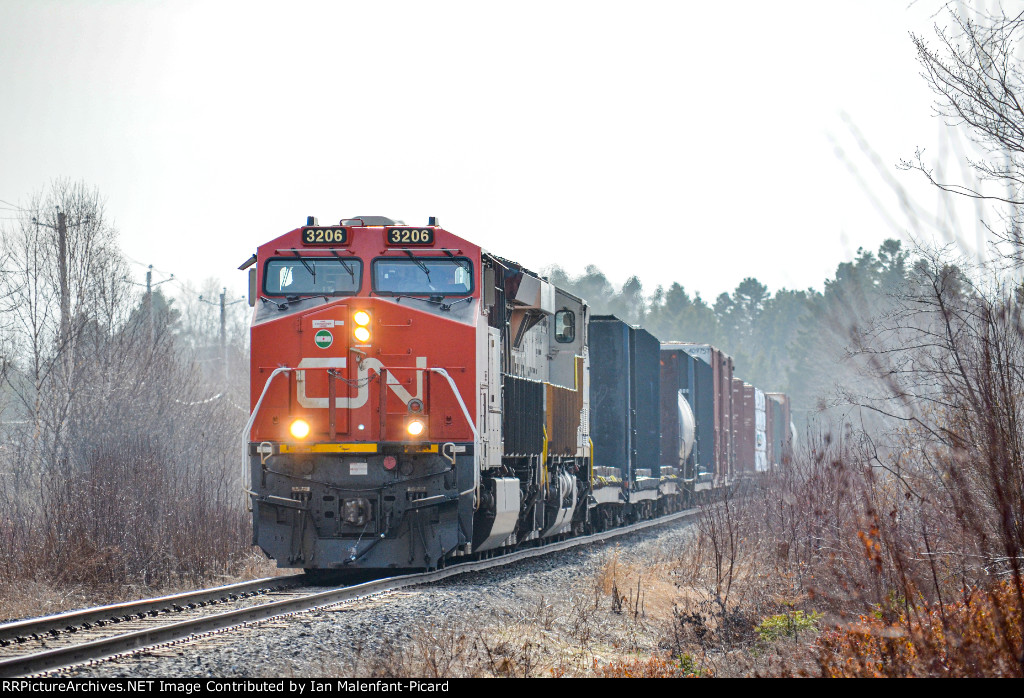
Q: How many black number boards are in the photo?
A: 2